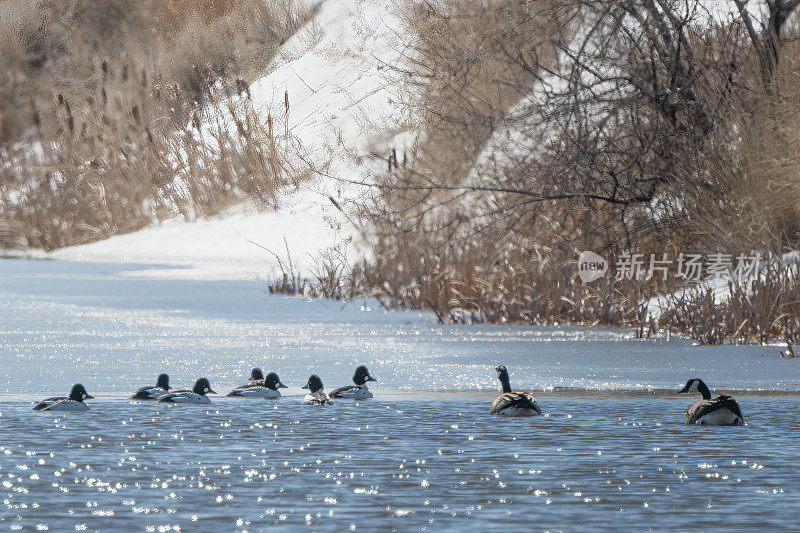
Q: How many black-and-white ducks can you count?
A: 7